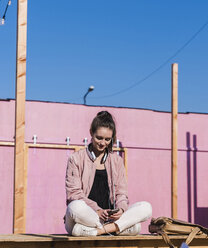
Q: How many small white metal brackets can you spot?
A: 4